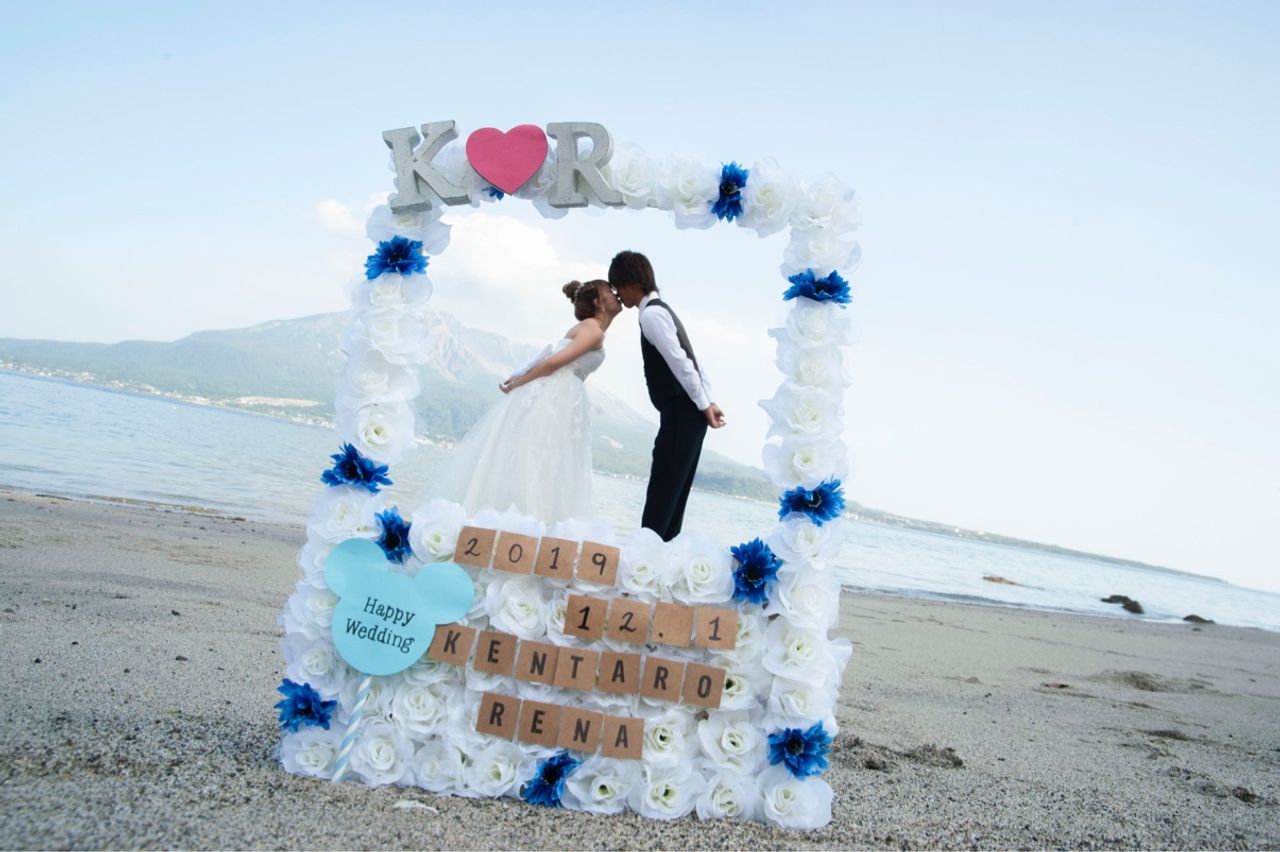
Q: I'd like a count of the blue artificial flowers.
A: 11